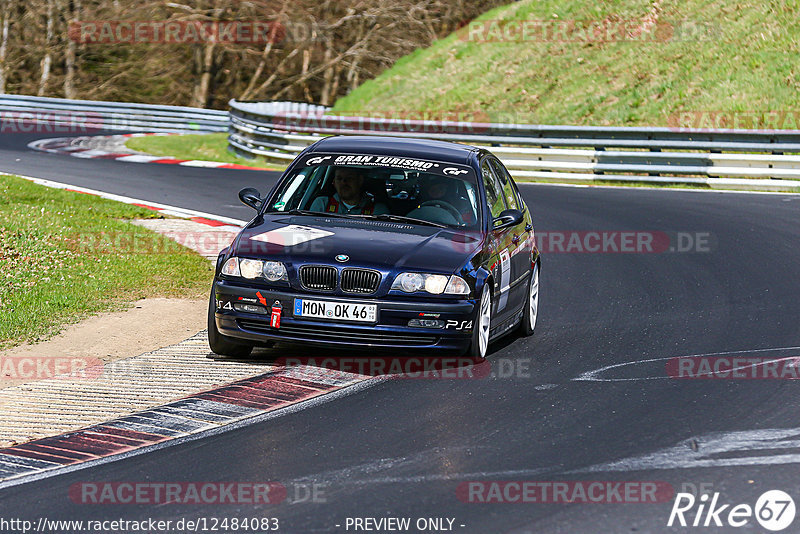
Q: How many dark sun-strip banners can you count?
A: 1